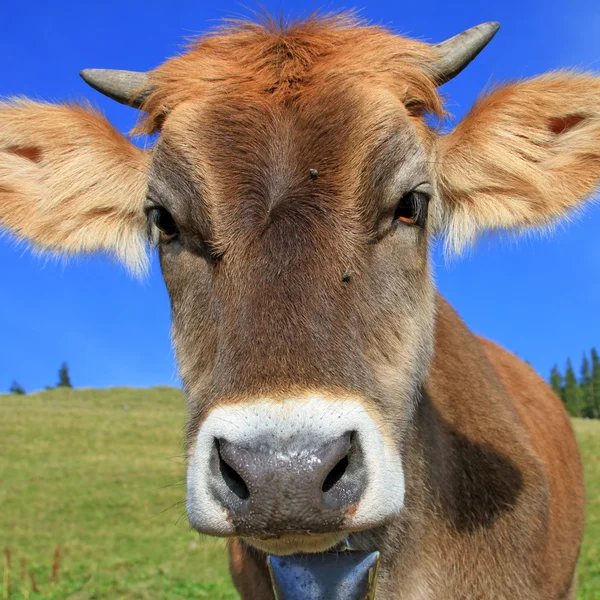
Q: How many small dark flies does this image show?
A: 2